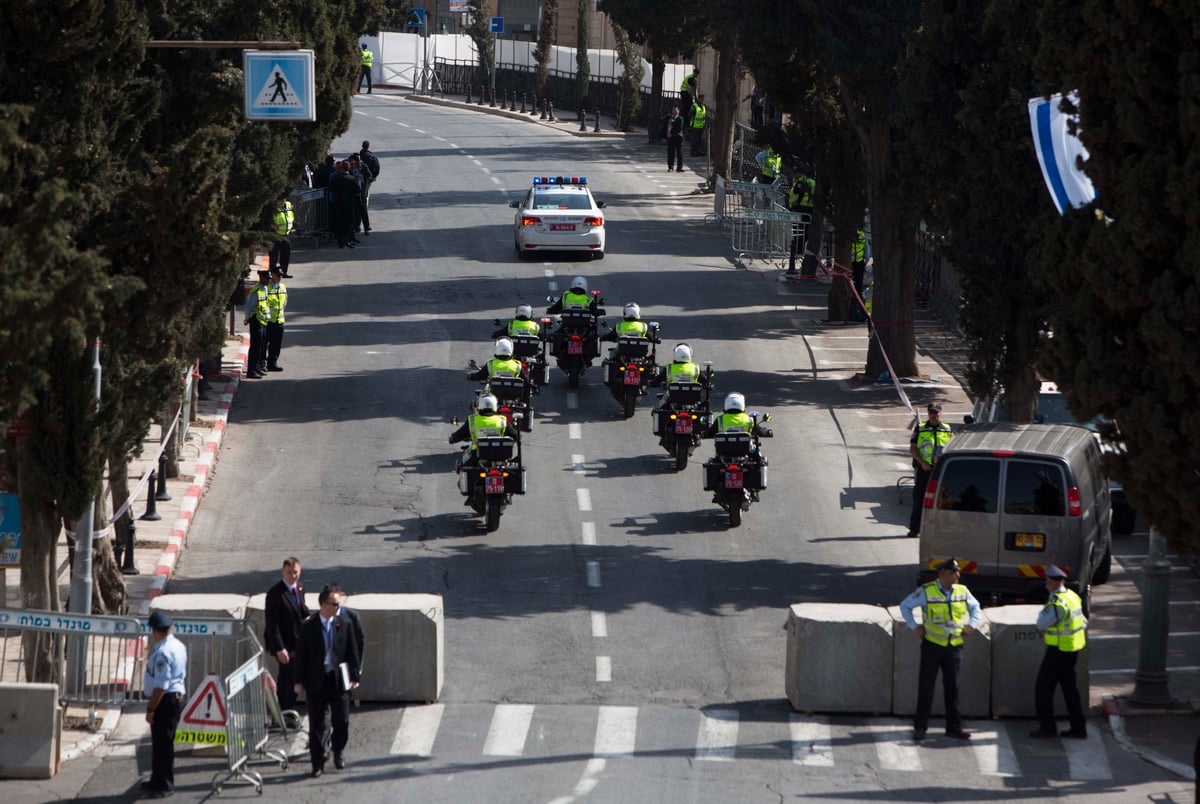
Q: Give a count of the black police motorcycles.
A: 7